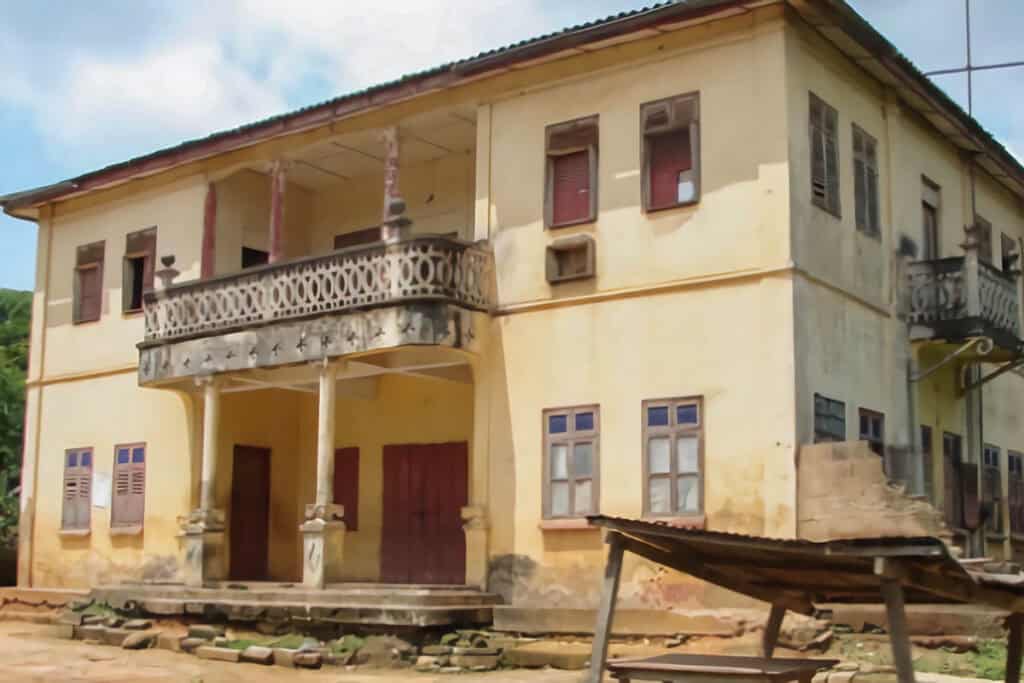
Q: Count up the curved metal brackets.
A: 2